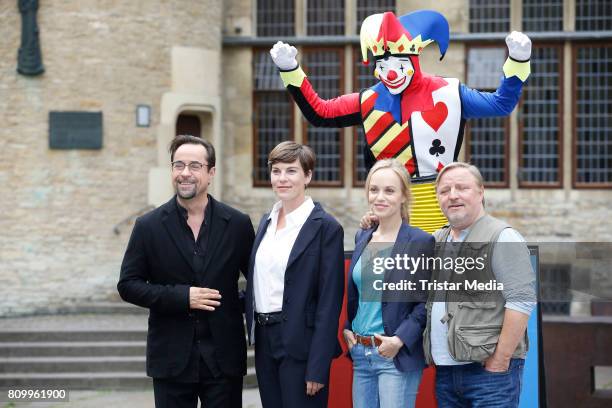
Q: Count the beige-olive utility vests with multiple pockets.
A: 1